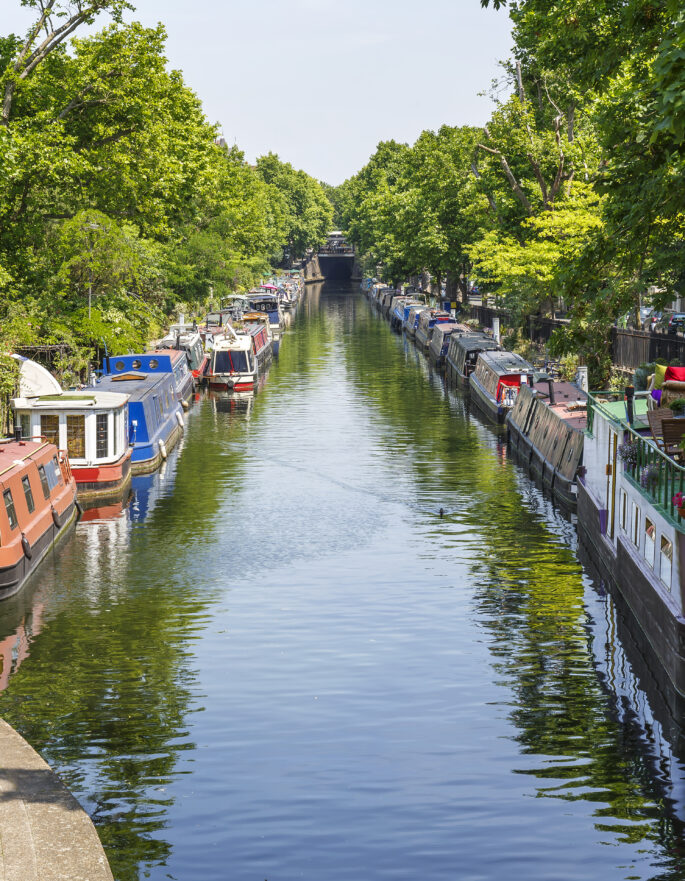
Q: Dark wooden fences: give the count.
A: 1